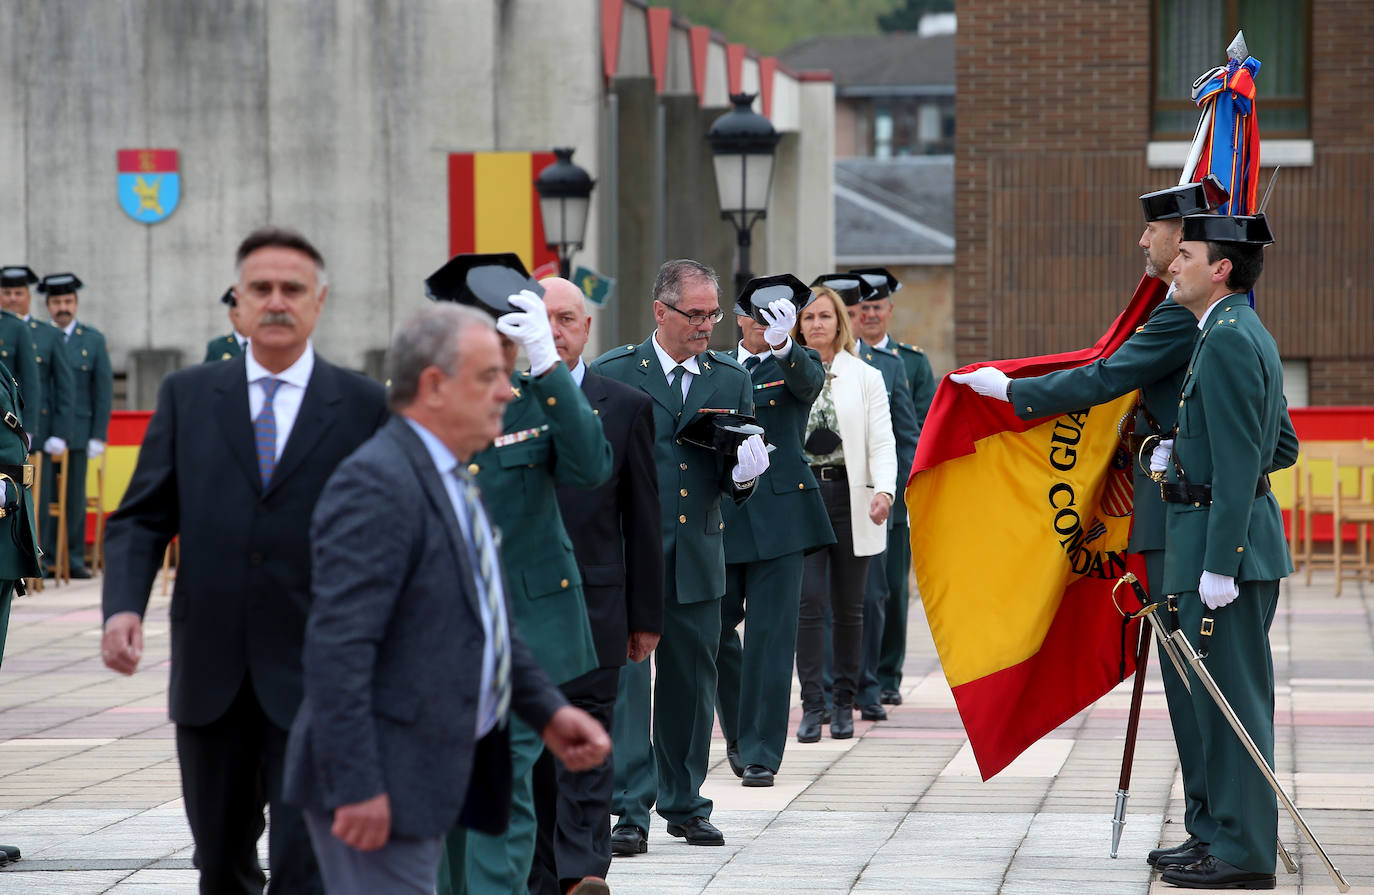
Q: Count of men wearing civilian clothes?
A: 3